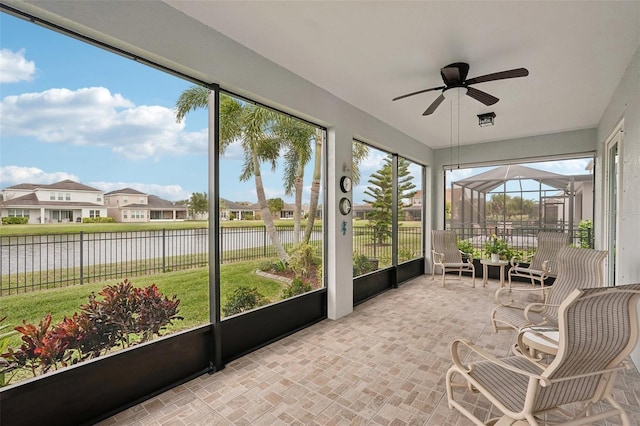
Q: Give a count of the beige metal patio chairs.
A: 4